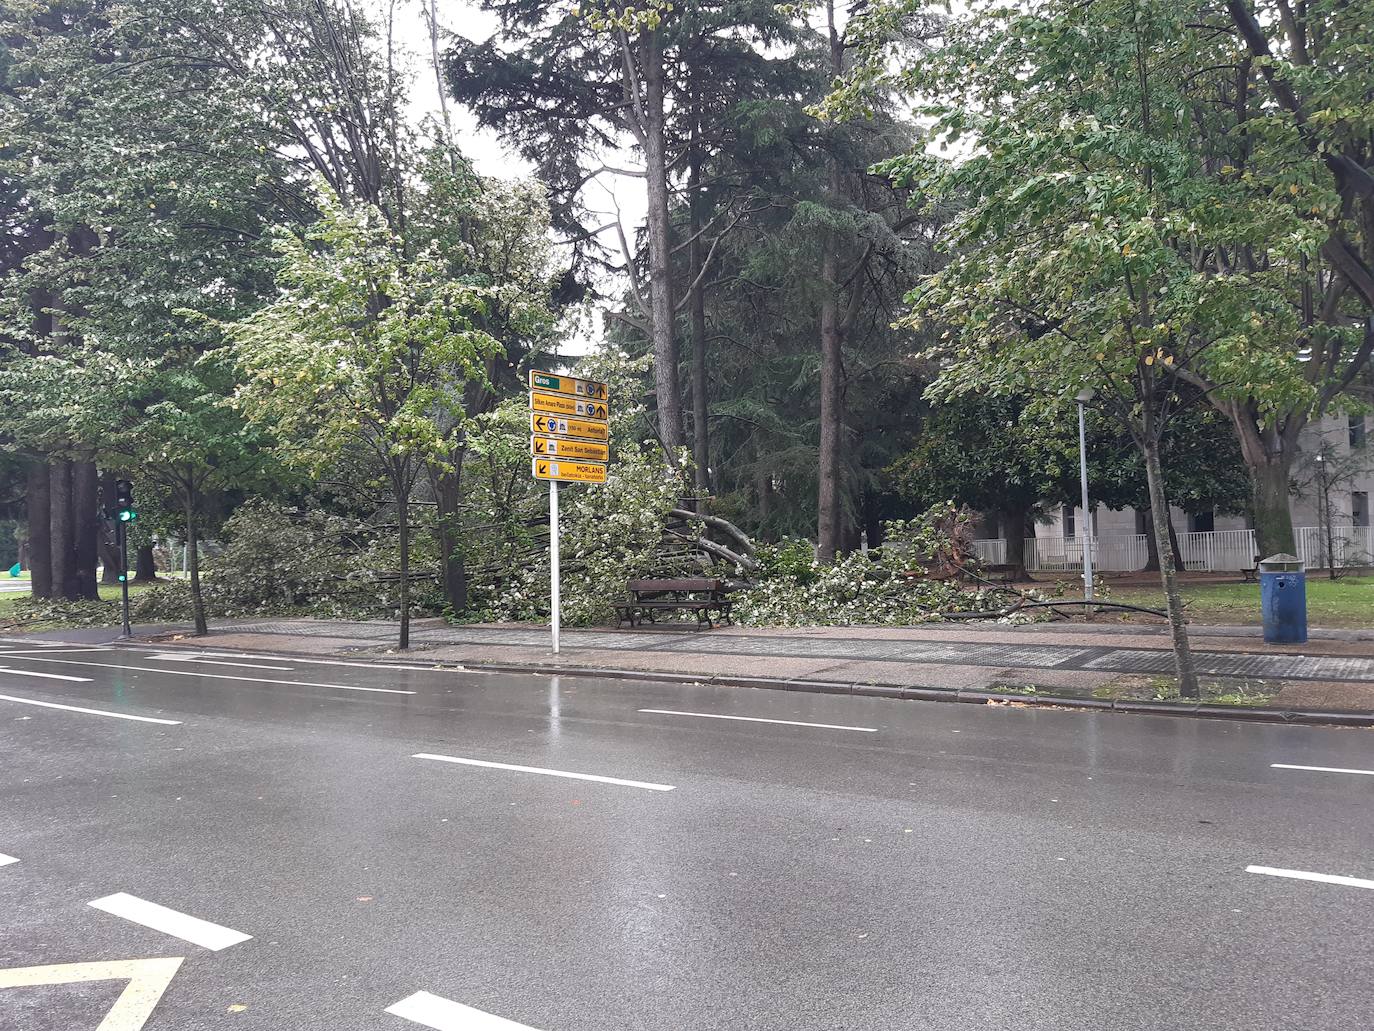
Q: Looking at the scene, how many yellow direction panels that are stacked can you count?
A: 5